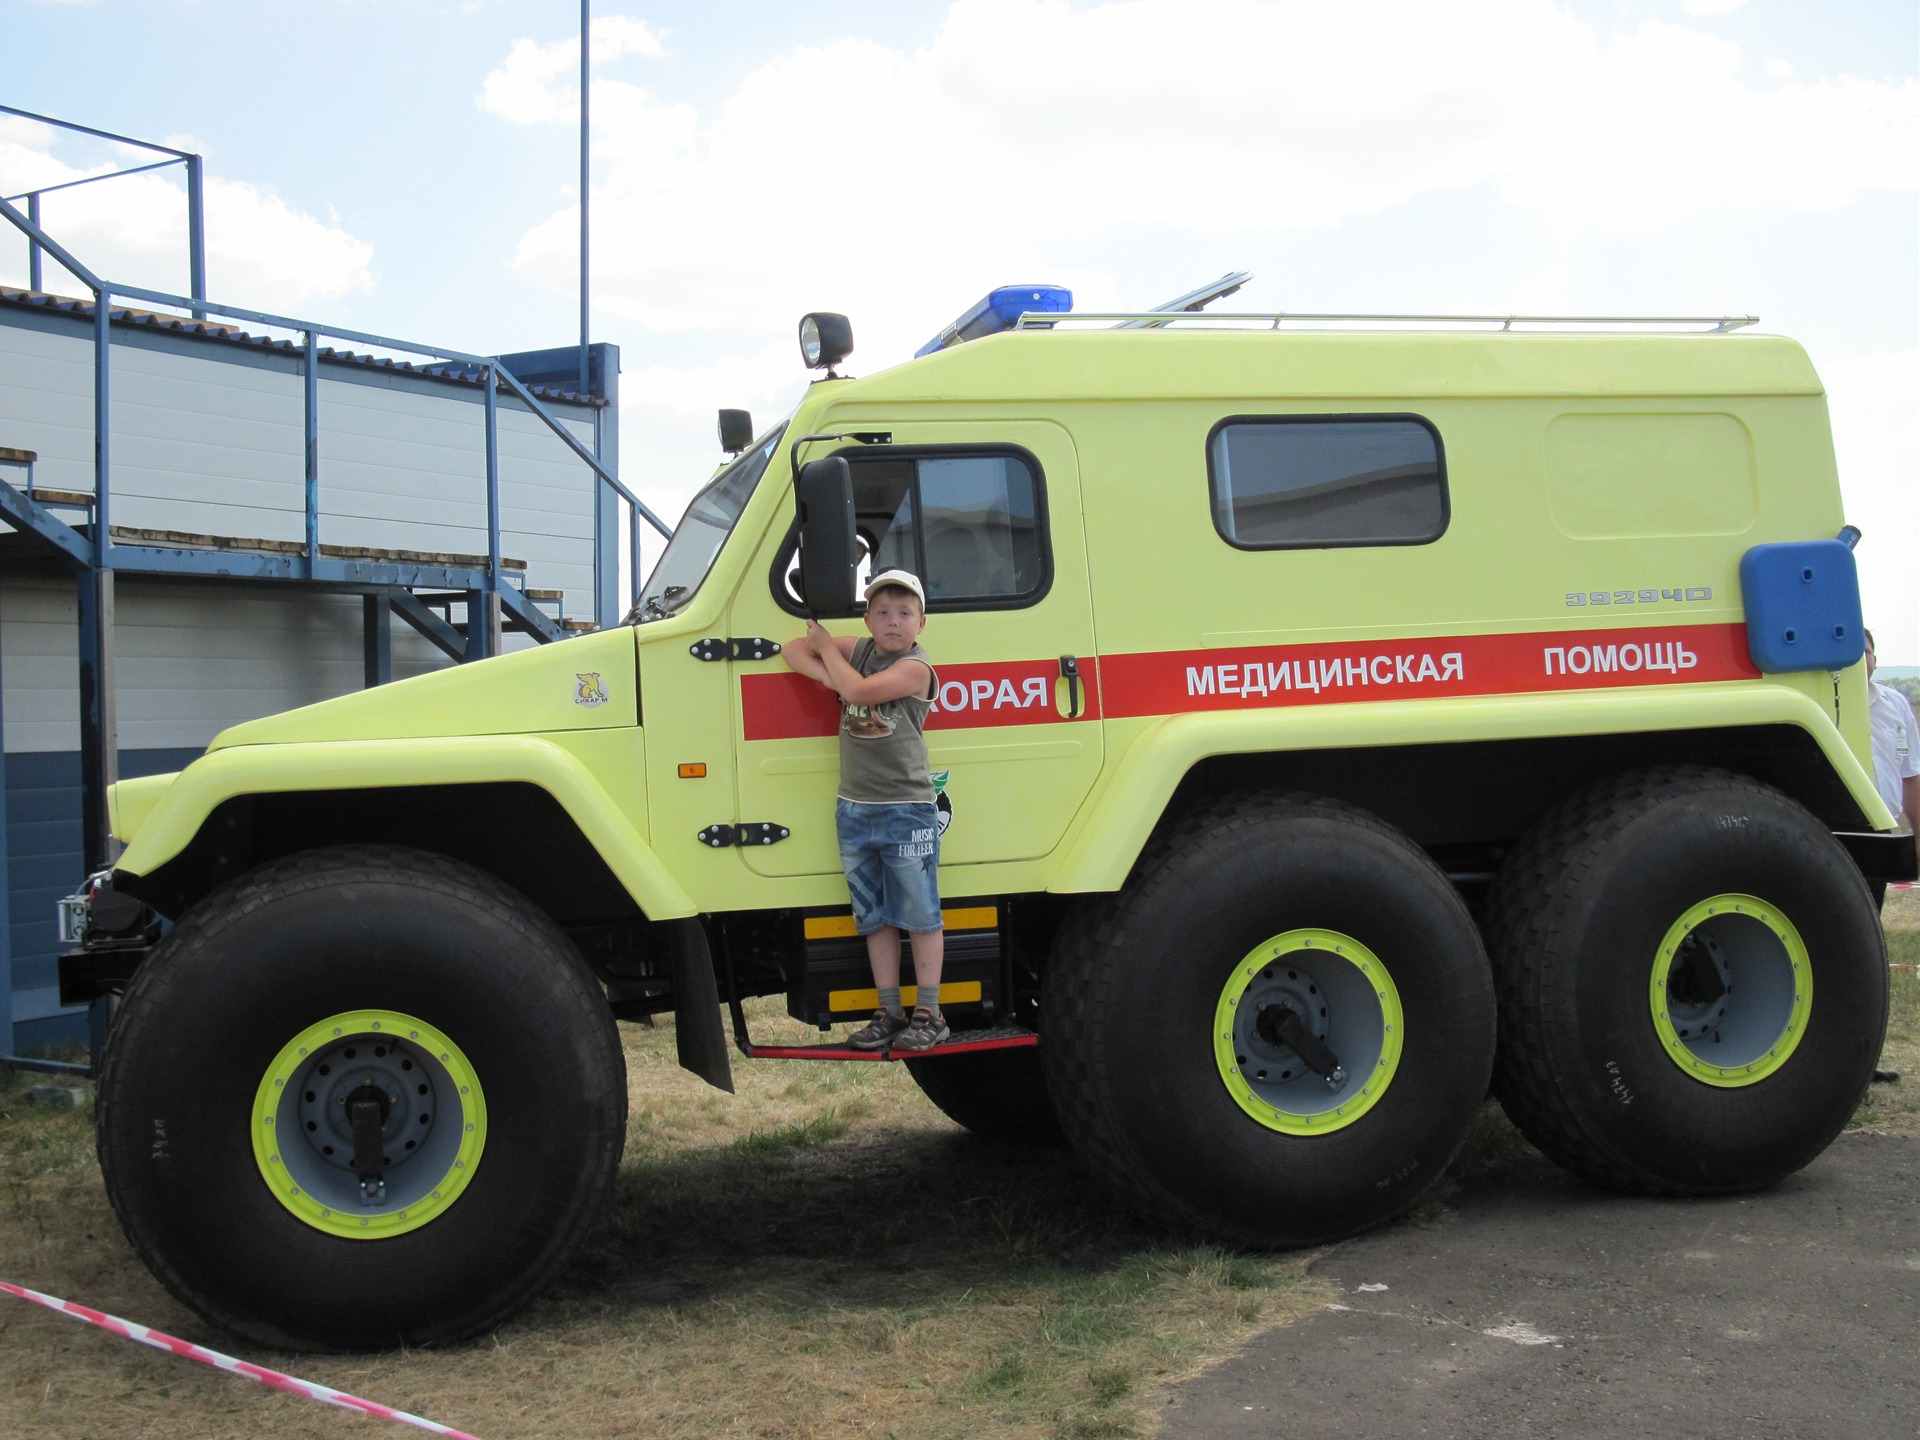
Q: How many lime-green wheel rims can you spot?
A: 3